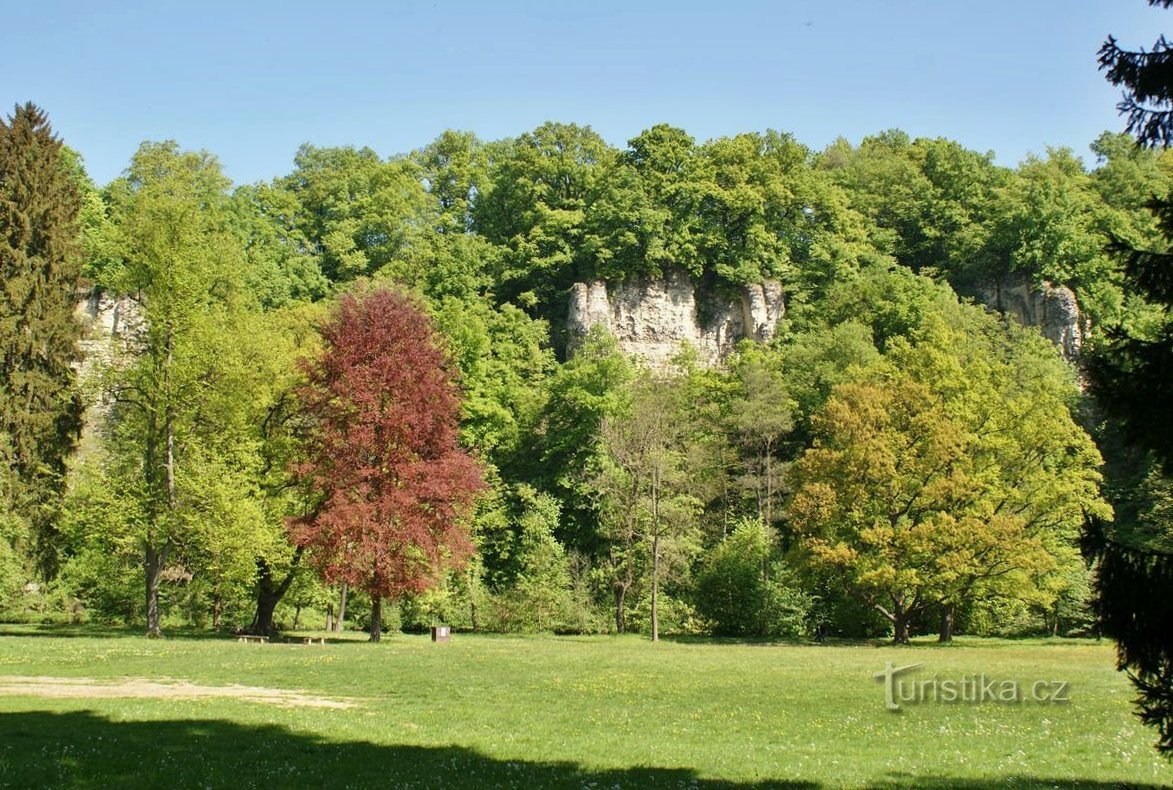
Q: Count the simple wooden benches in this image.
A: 2